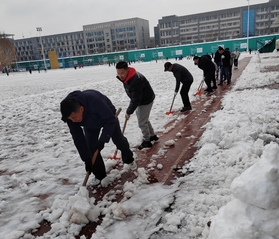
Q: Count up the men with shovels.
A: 4